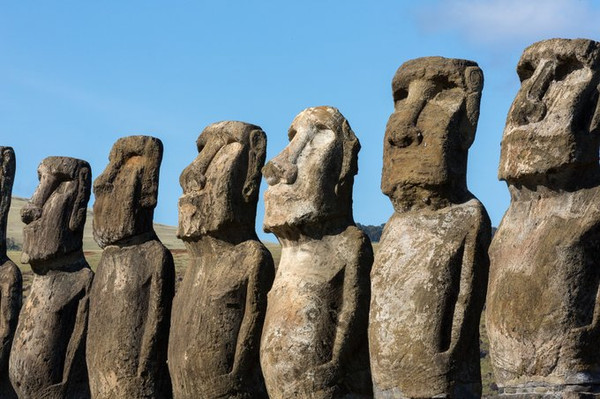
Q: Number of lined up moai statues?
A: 7